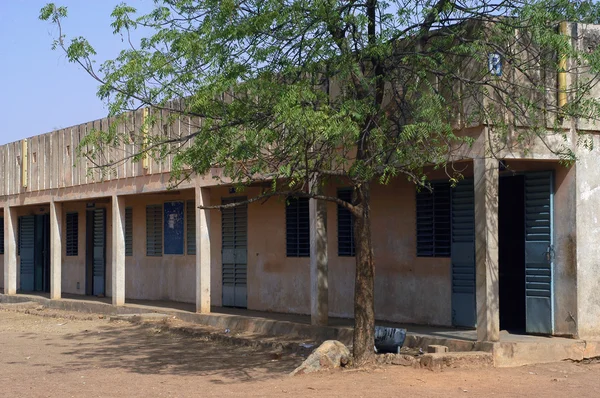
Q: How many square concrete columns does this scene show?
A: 6